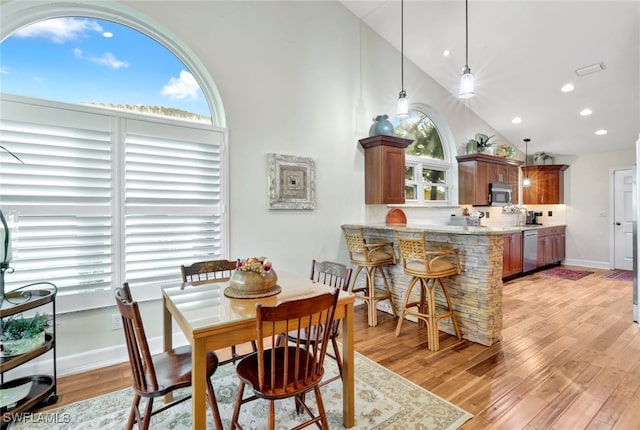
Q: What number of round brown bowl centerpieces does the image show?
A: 1